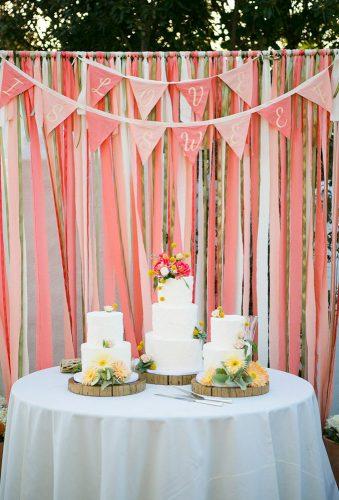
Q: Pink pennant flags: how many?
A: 12